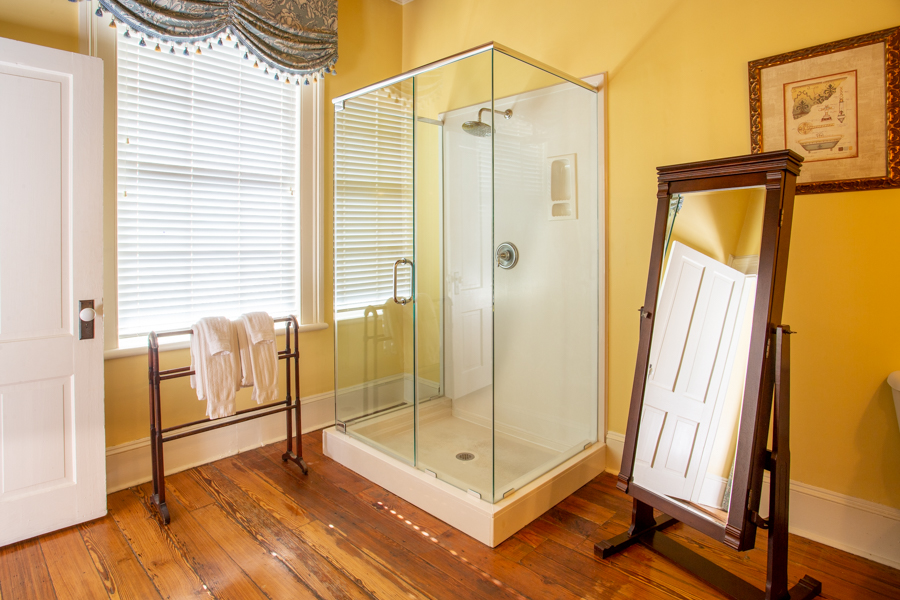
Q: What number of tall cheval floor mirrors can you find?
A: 1